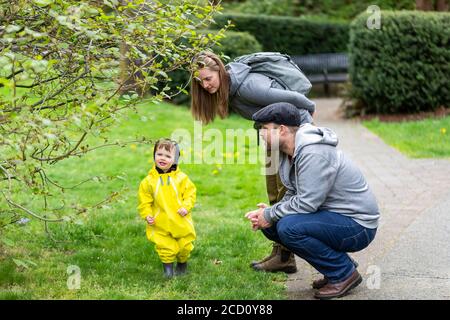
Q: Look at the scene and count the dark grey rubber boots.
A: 2